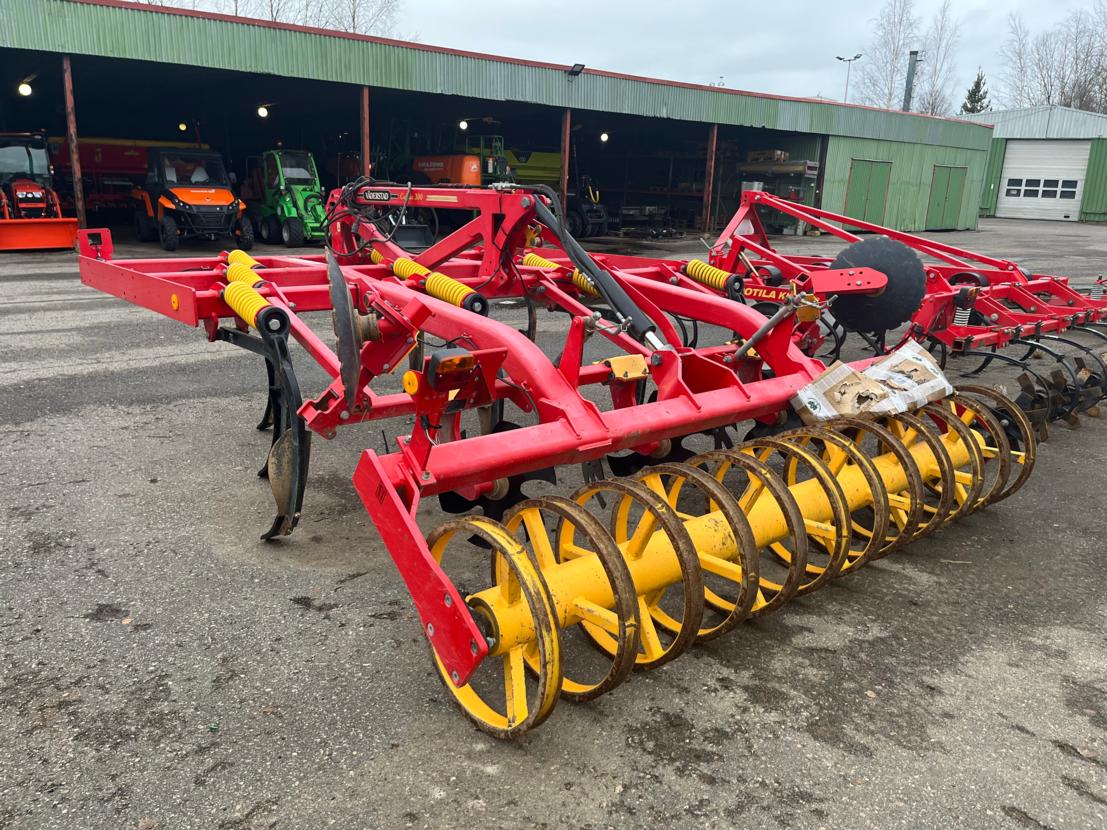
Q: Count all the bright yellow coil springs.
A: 9